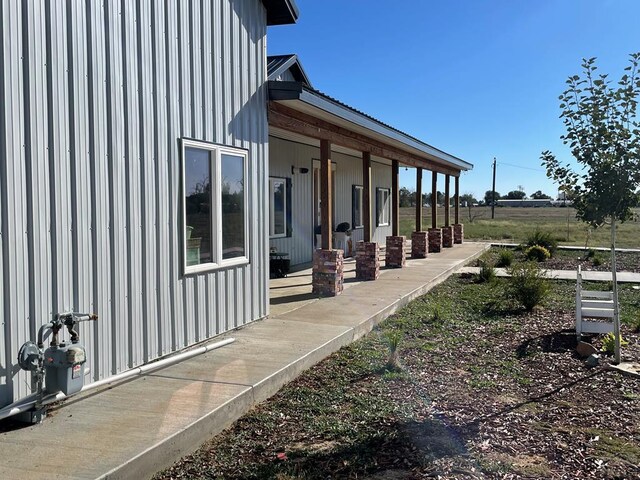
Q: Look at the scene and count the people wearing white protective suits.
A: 0